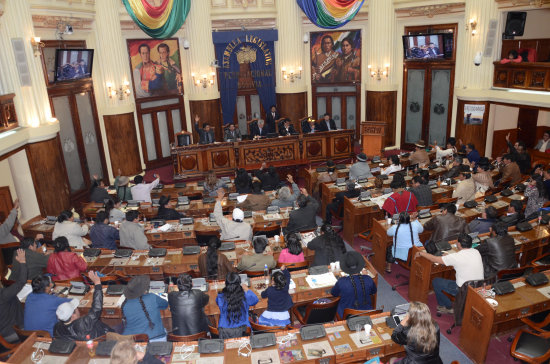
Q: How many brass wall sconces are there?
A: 6